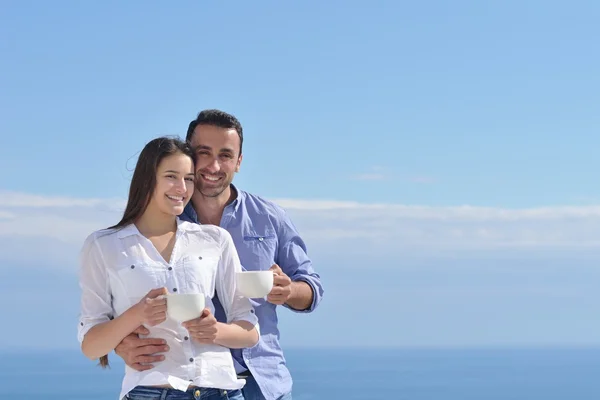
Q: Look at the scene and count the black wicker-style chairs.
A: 0